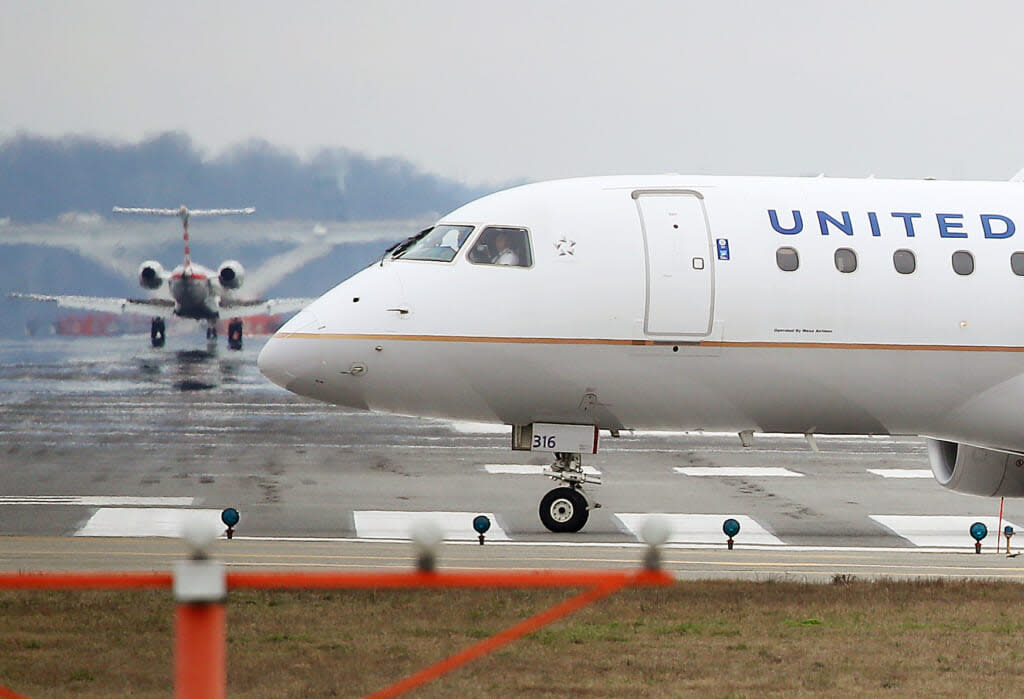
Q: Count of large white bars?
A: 4